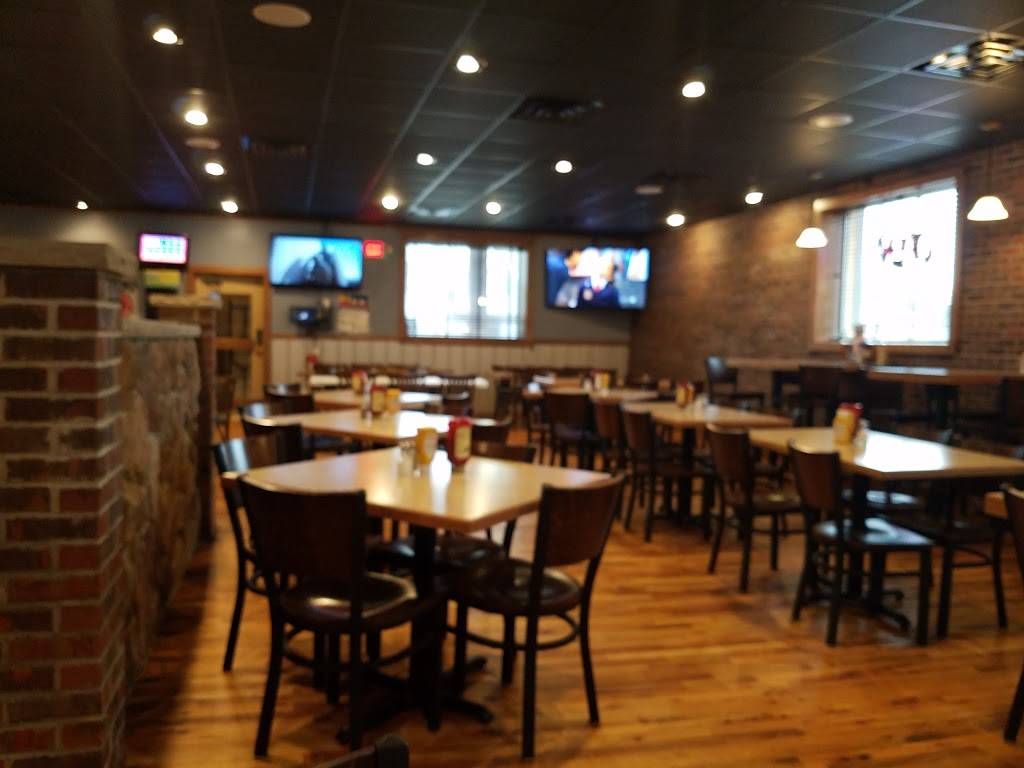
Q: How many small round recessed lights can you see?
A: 13